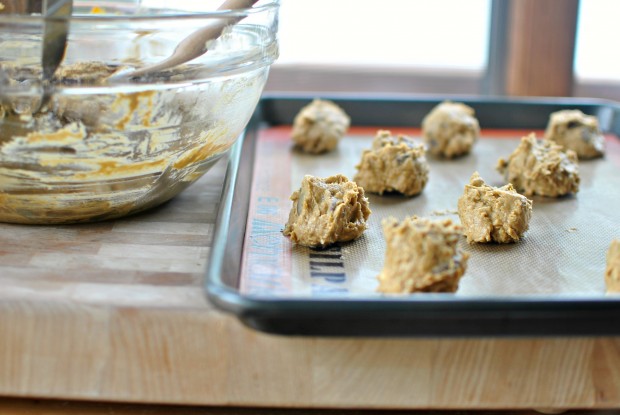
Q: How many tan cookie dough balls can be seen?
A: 9